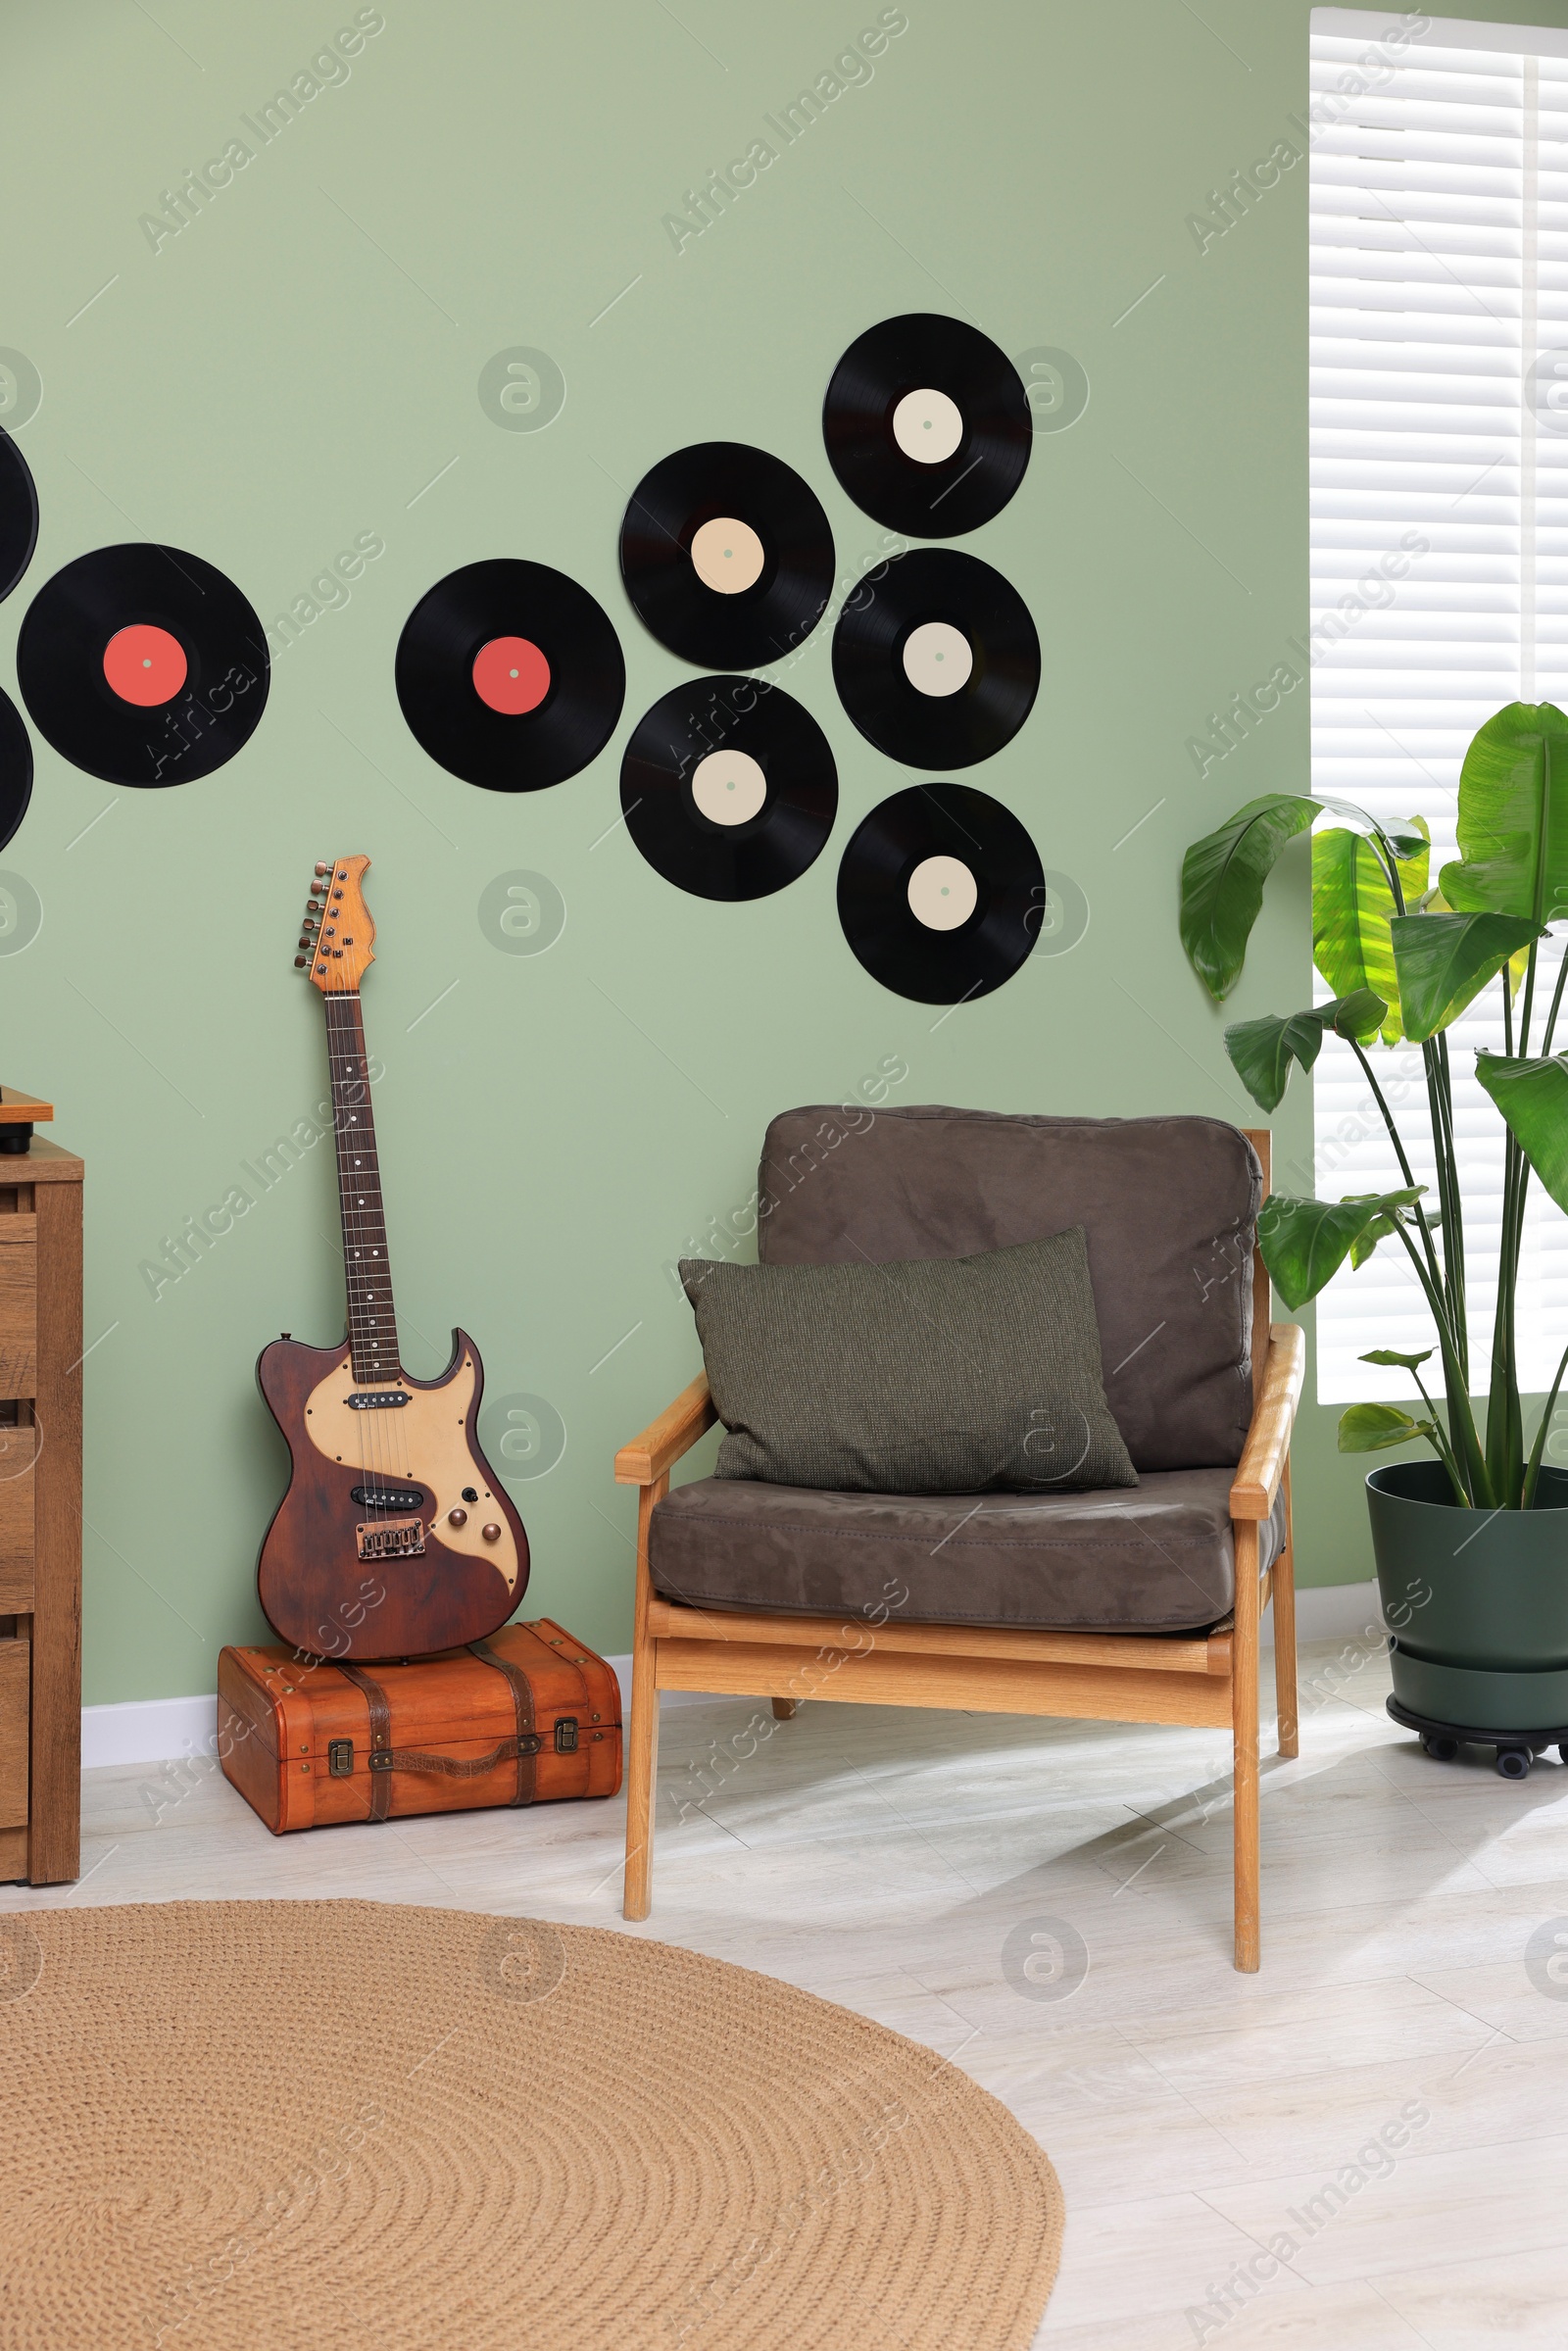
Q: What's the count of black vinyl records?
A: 9